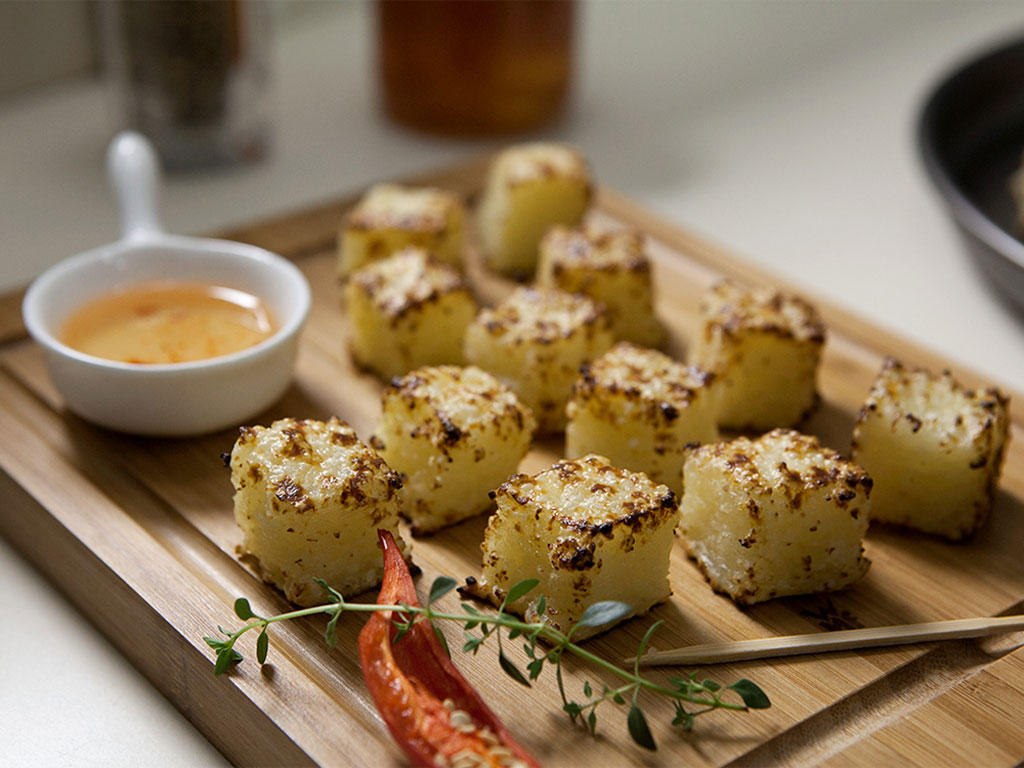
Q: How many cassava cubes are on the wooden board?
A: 12